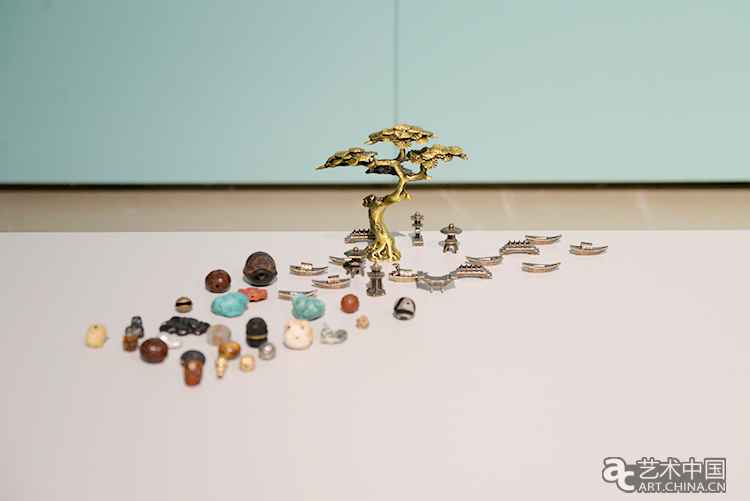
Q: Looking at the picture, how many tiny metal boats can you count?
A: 9